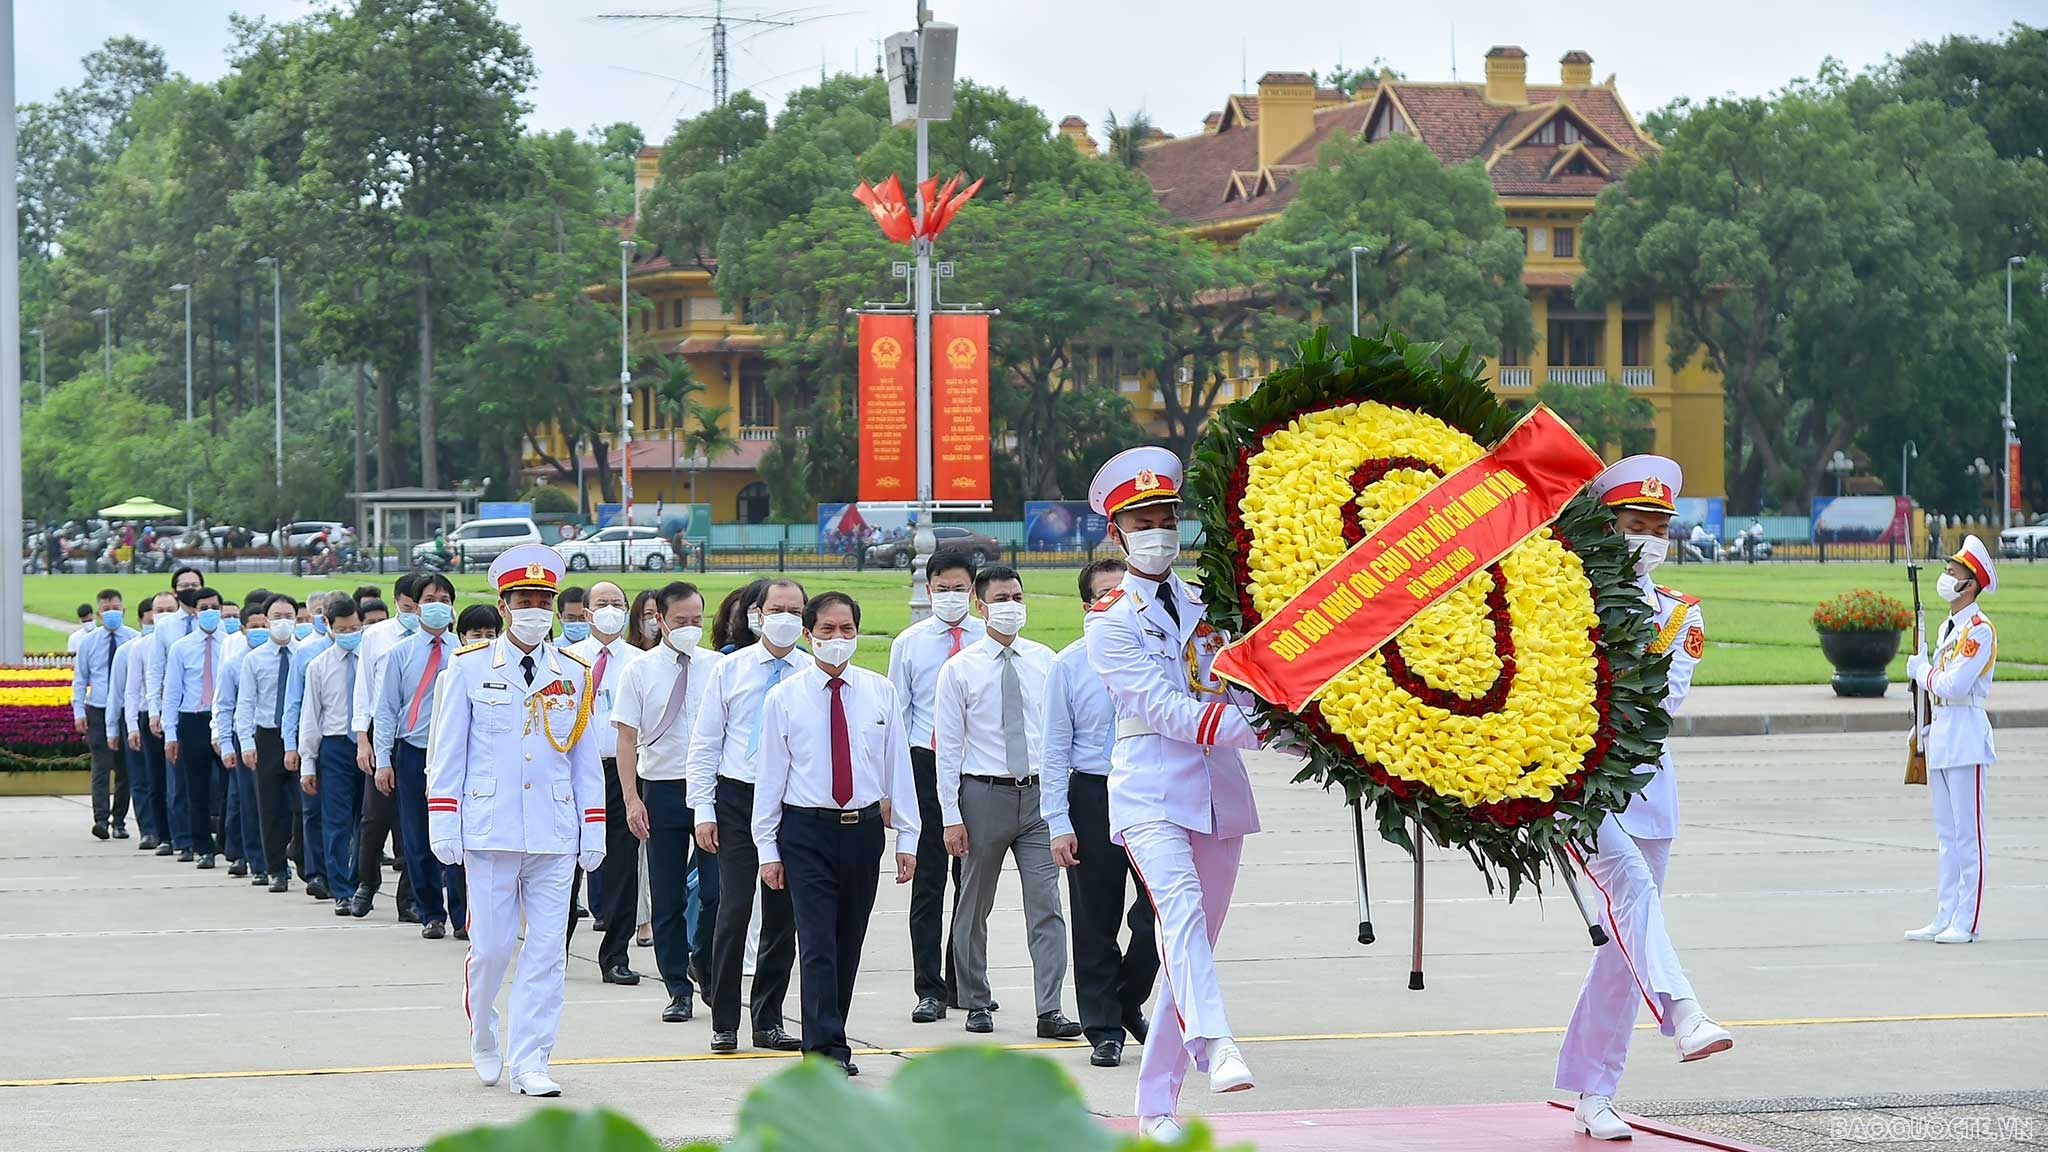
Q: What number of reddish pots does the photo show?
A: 0